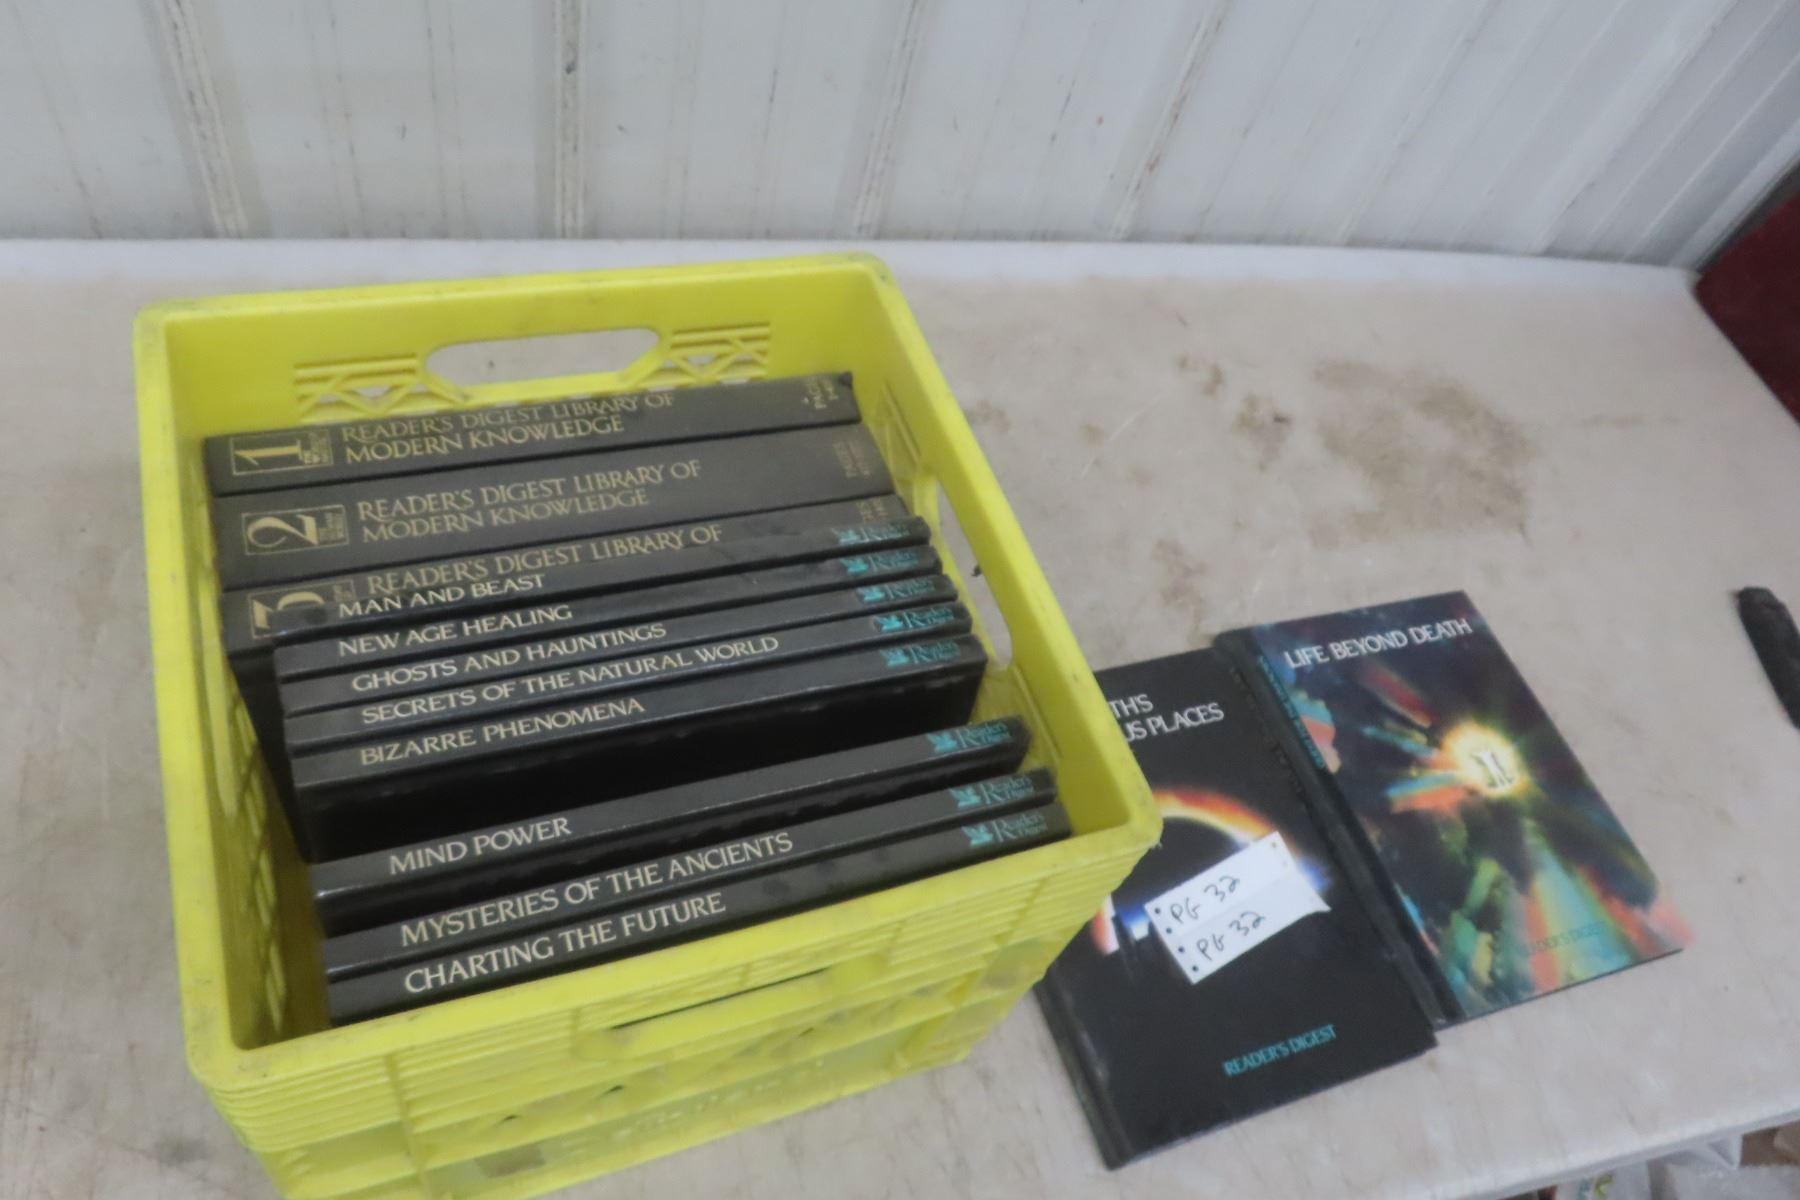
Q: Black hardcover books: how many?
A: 13